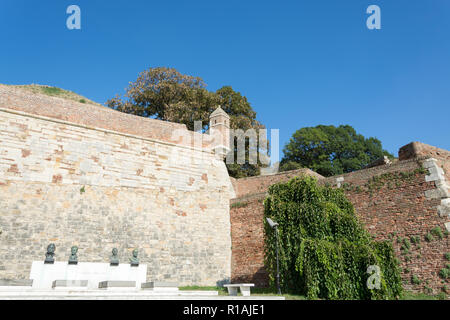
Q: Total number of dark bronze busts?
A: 4